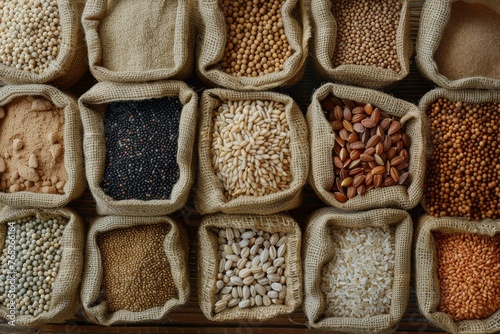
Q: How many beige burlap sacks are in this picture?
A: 15